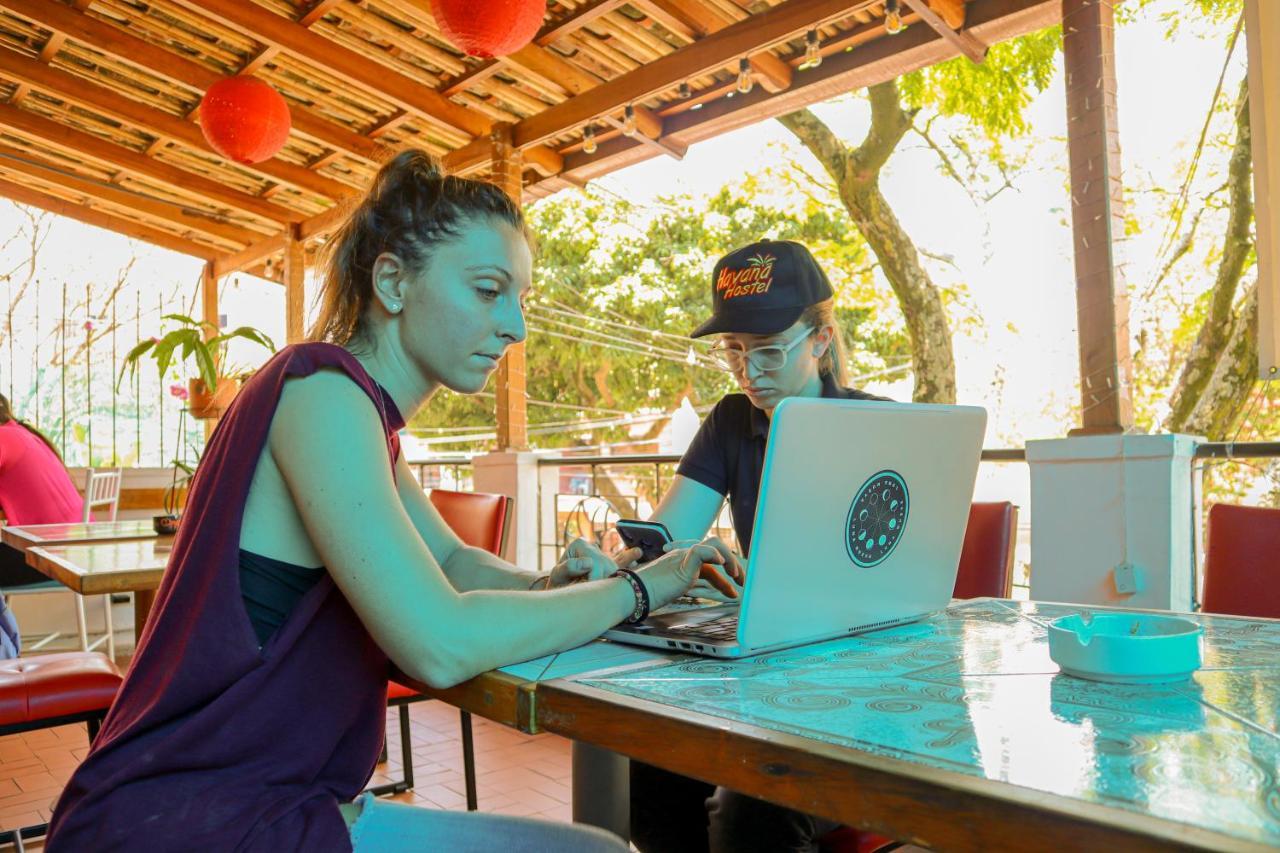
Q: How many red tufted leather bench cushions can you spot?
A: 1